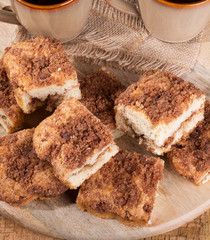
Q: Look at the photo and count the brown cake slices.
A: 8